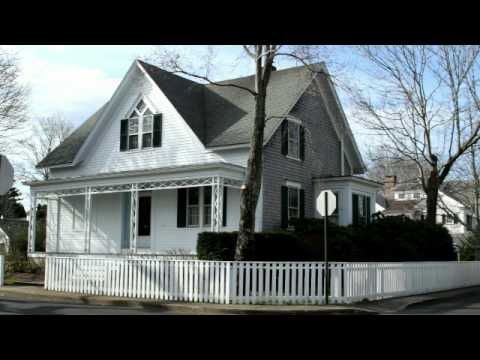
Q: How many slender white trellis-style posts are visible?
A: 4